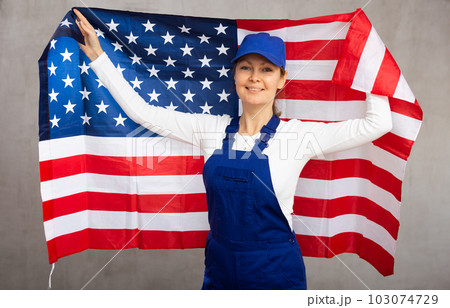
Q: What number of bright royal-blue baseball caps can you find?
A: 1